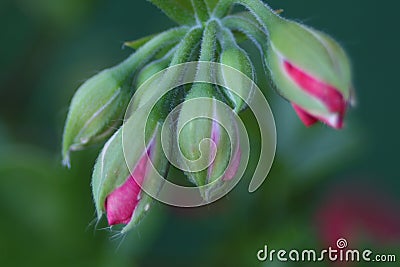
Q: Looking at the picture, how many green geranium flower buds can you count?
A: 6